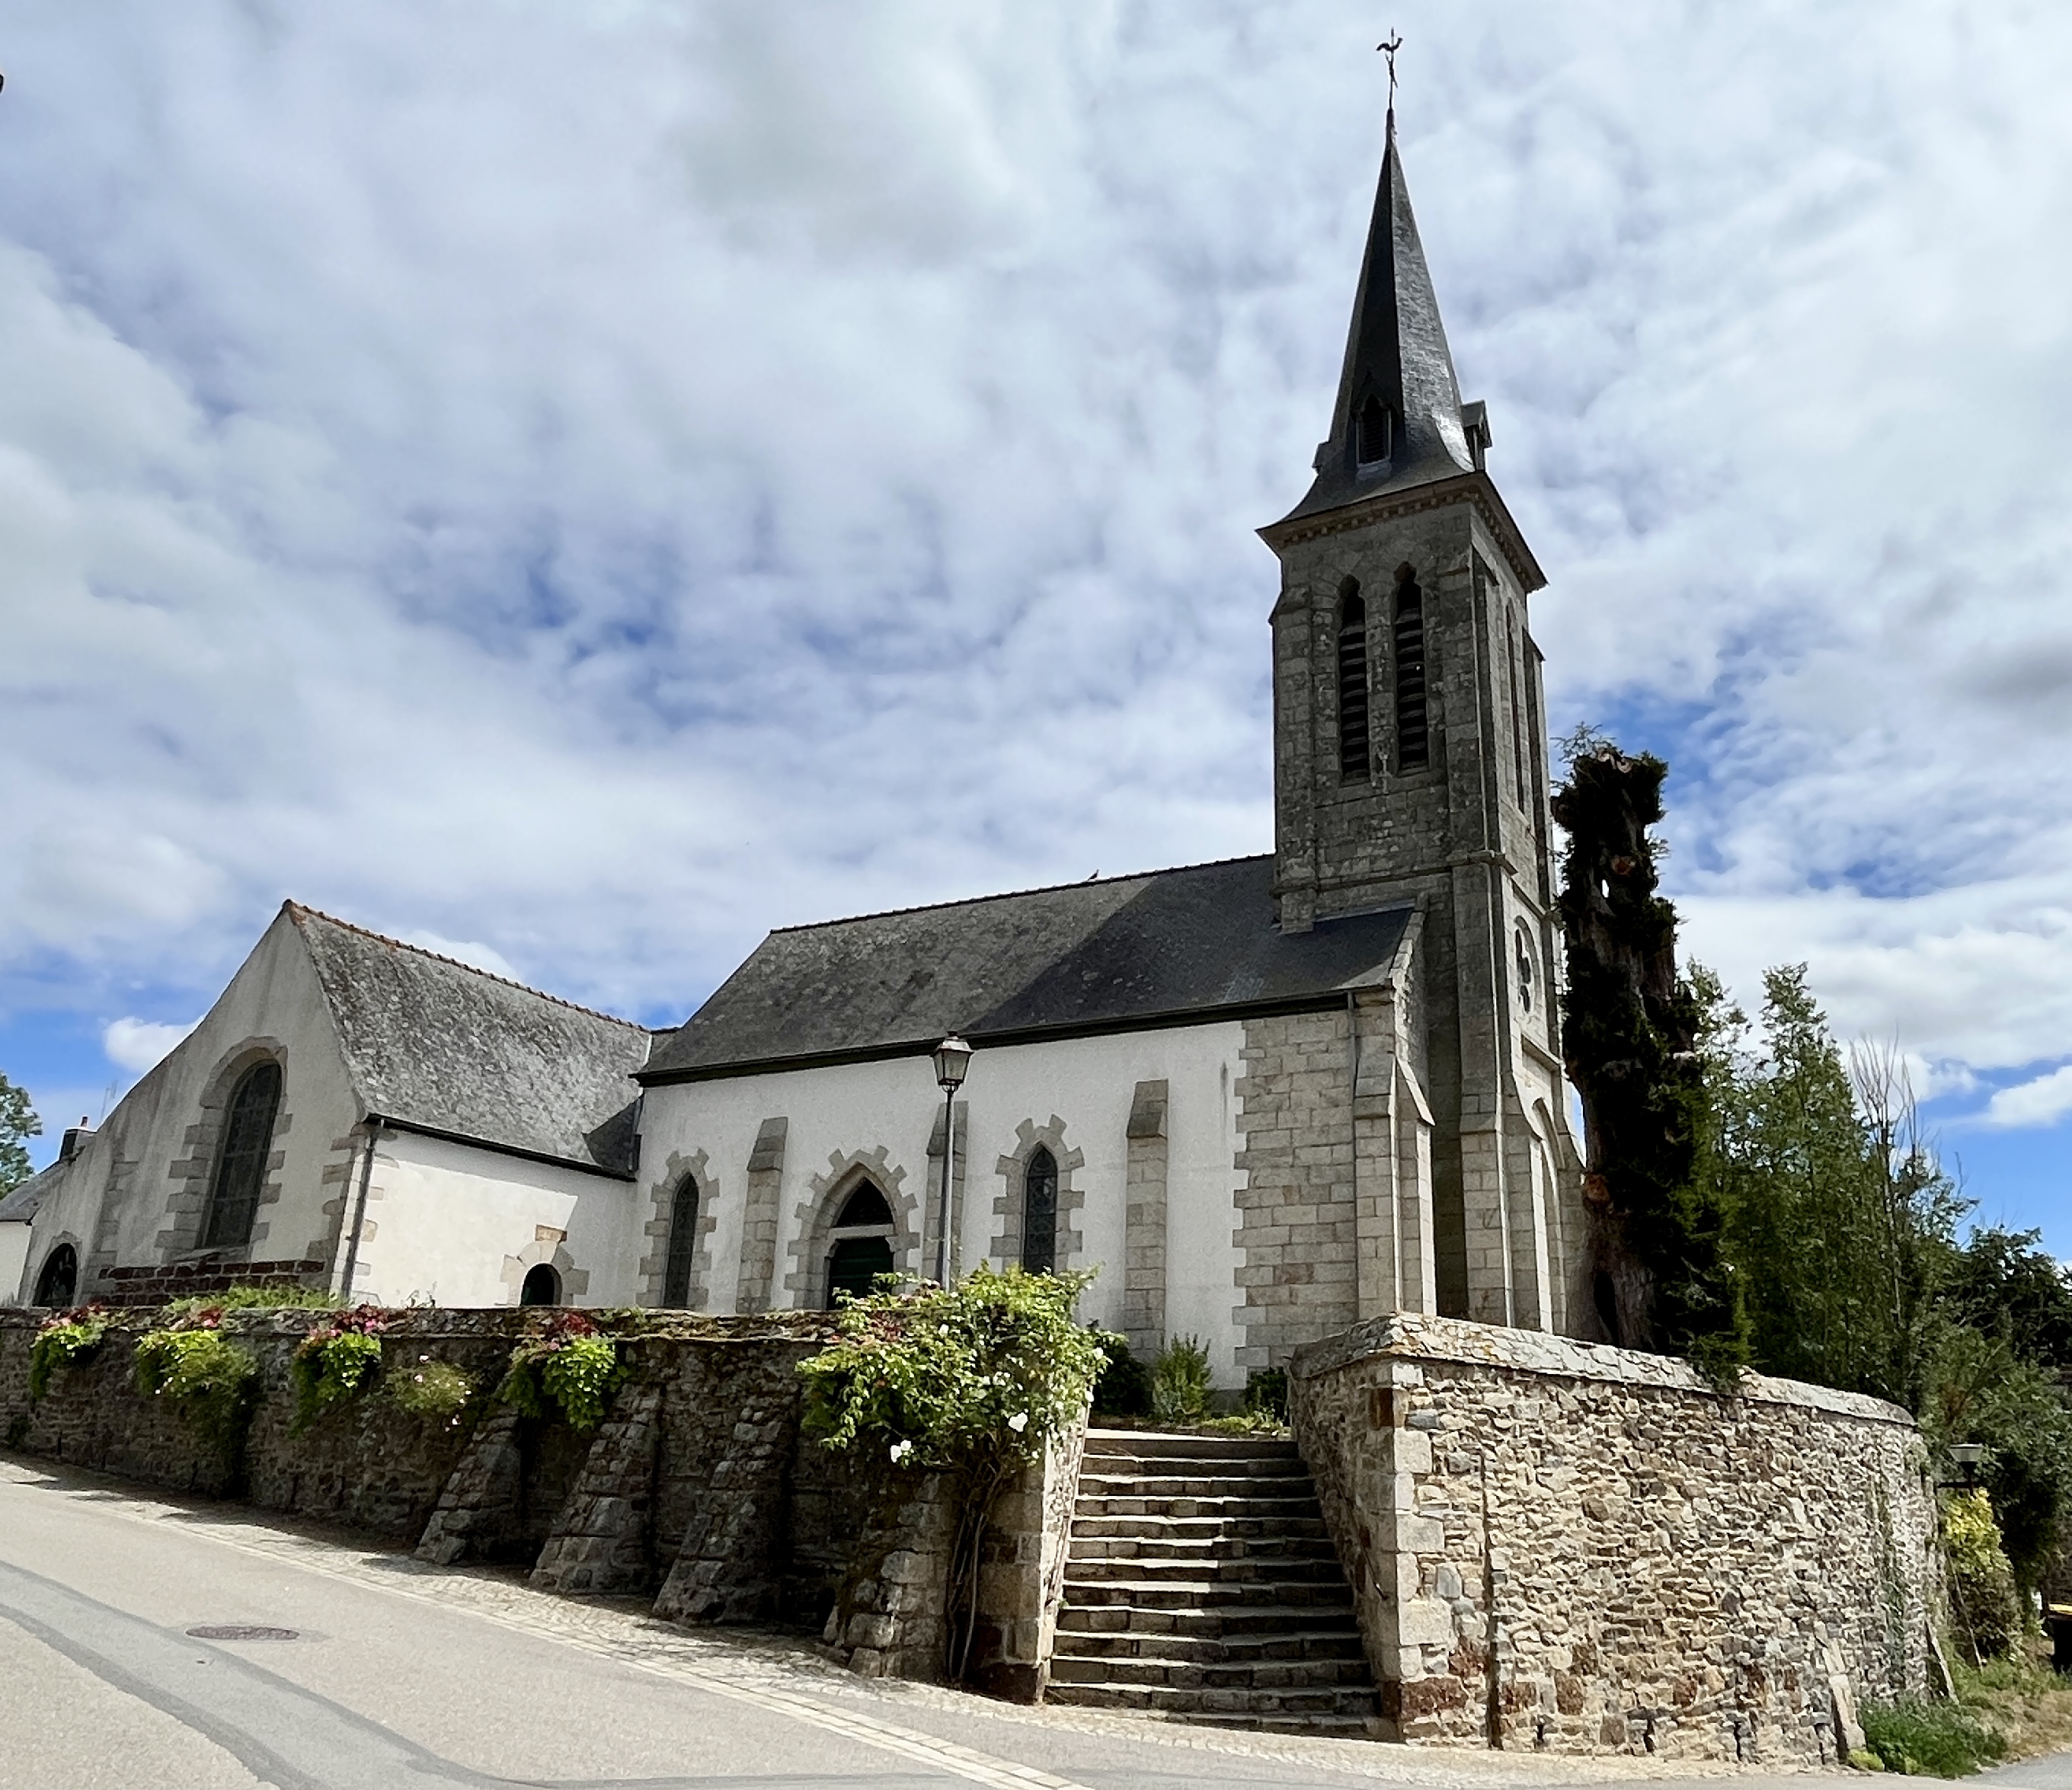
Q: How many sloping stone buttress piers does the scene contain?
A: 4